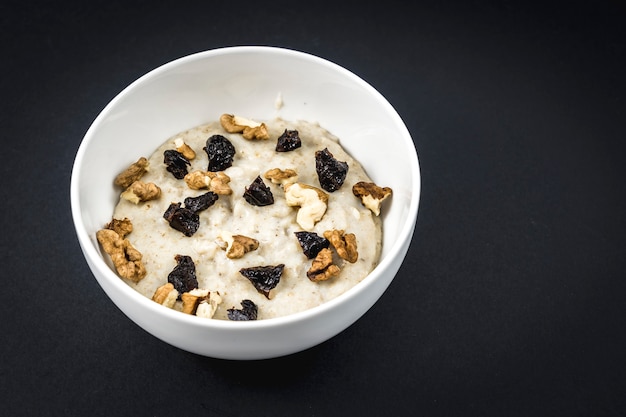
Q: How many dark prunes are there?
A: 11